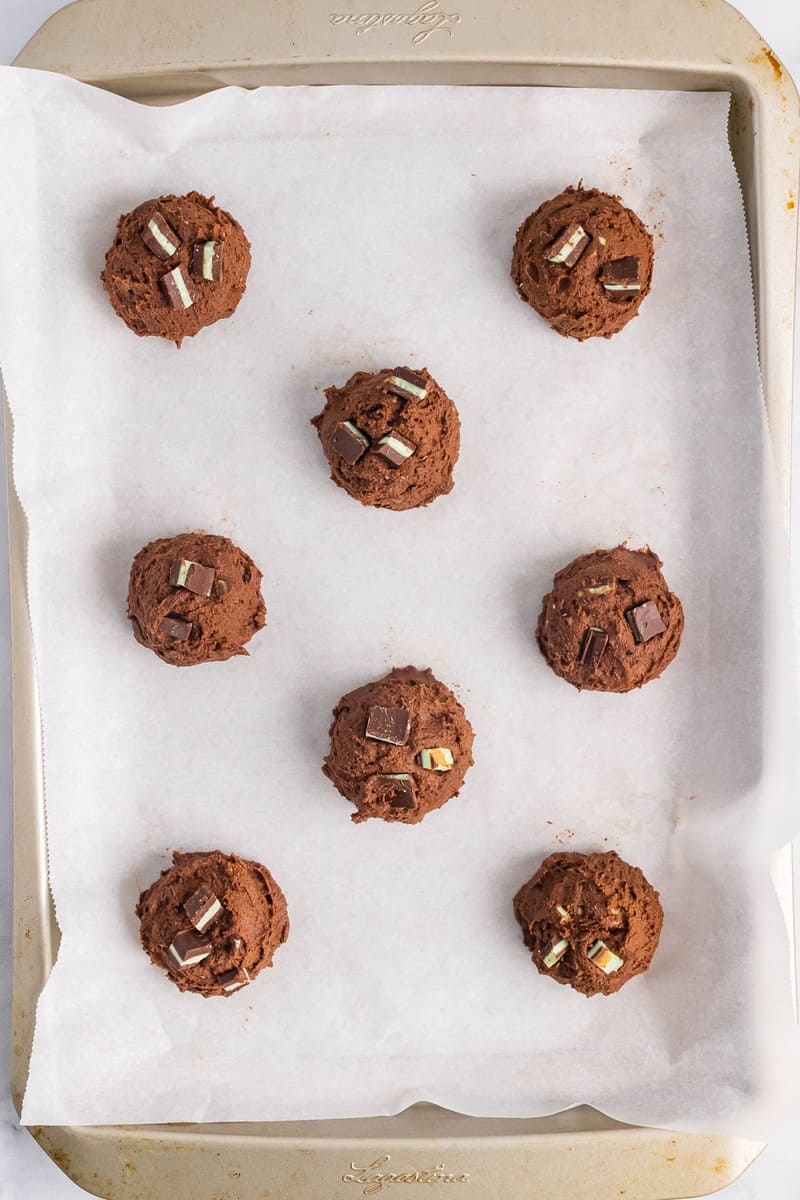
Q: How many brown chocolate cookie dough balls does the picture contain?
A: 8